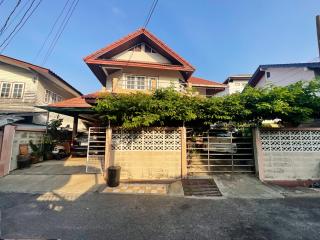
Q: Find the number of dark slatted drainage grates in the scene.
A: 1